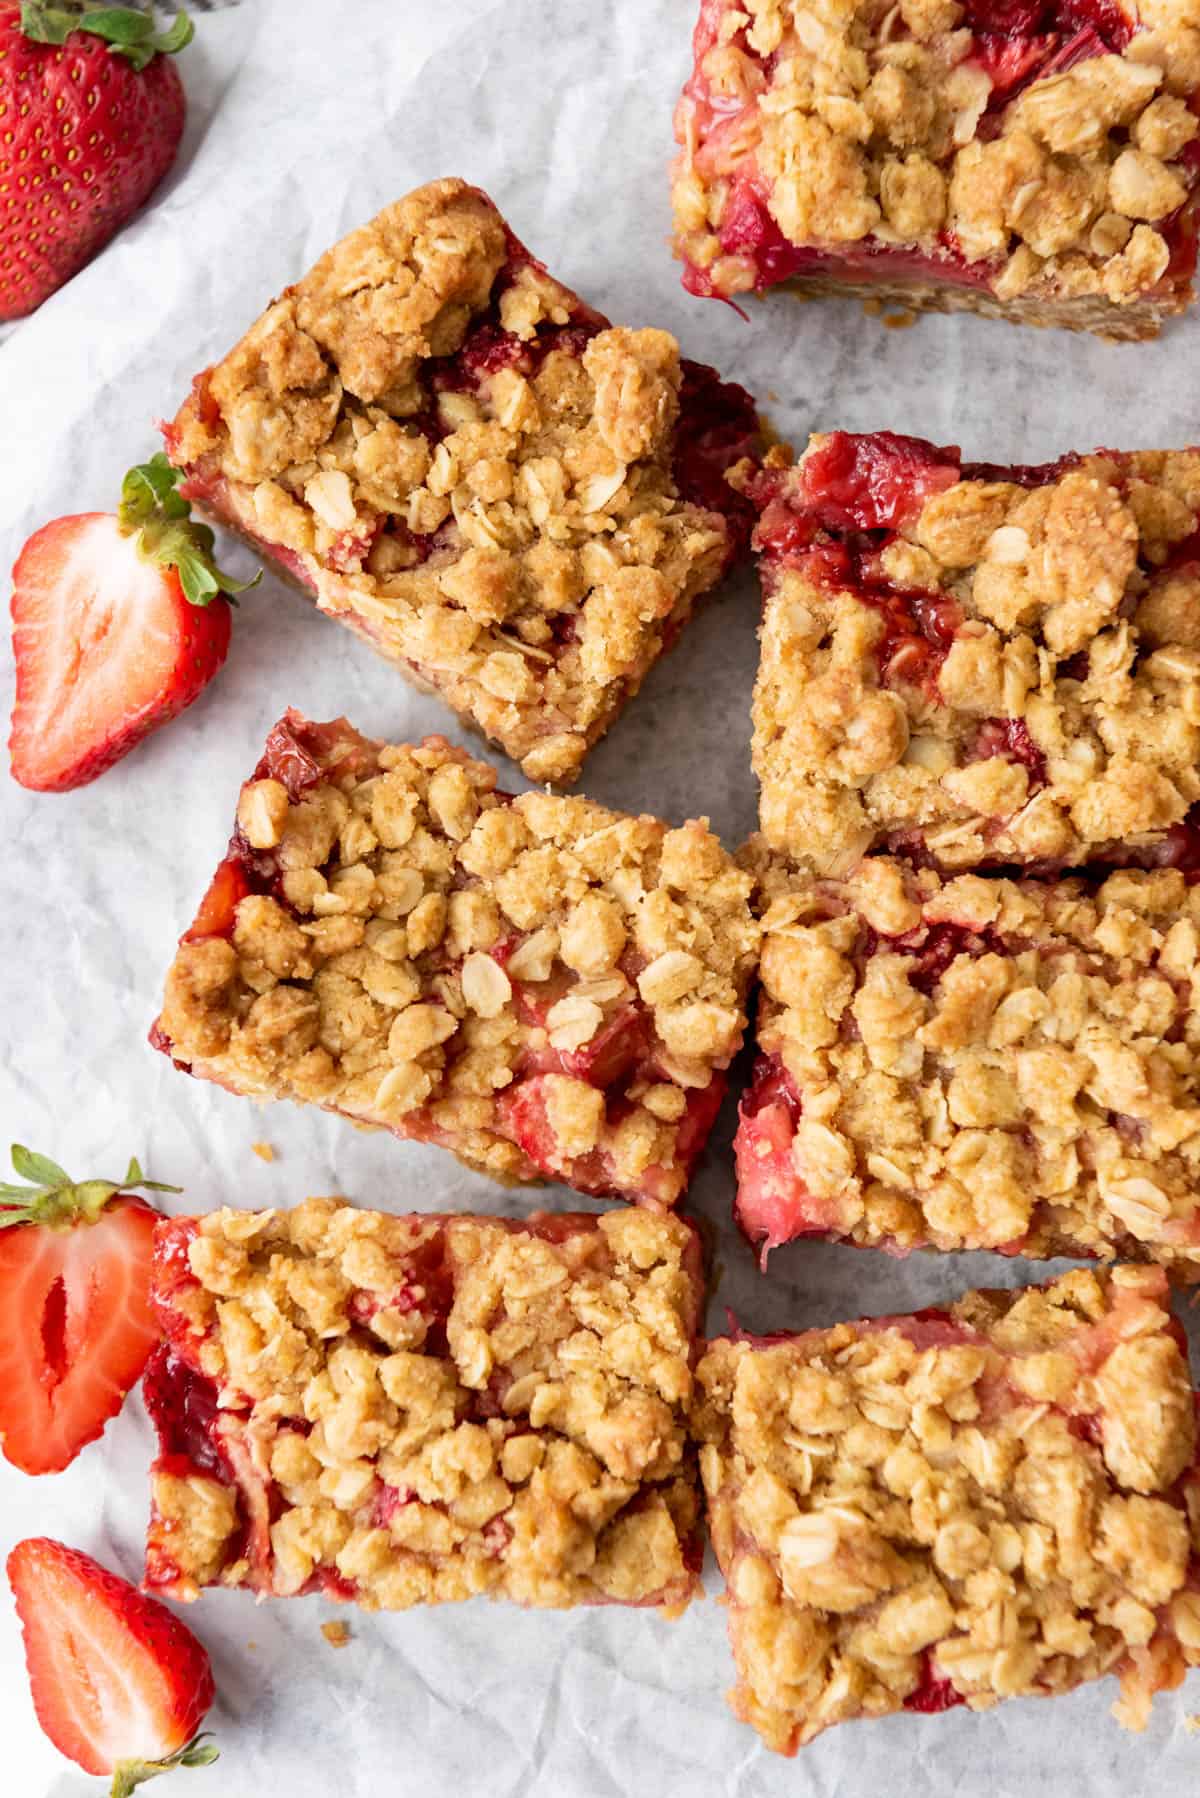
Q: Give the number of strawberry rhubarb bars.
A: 7